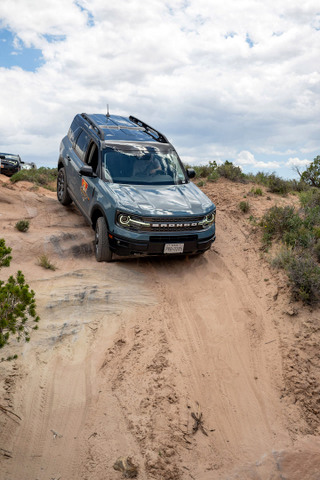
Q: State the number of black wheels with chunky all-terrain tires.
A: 2